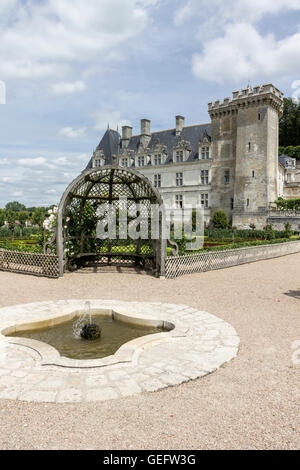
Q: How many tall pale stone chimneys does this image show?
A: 3